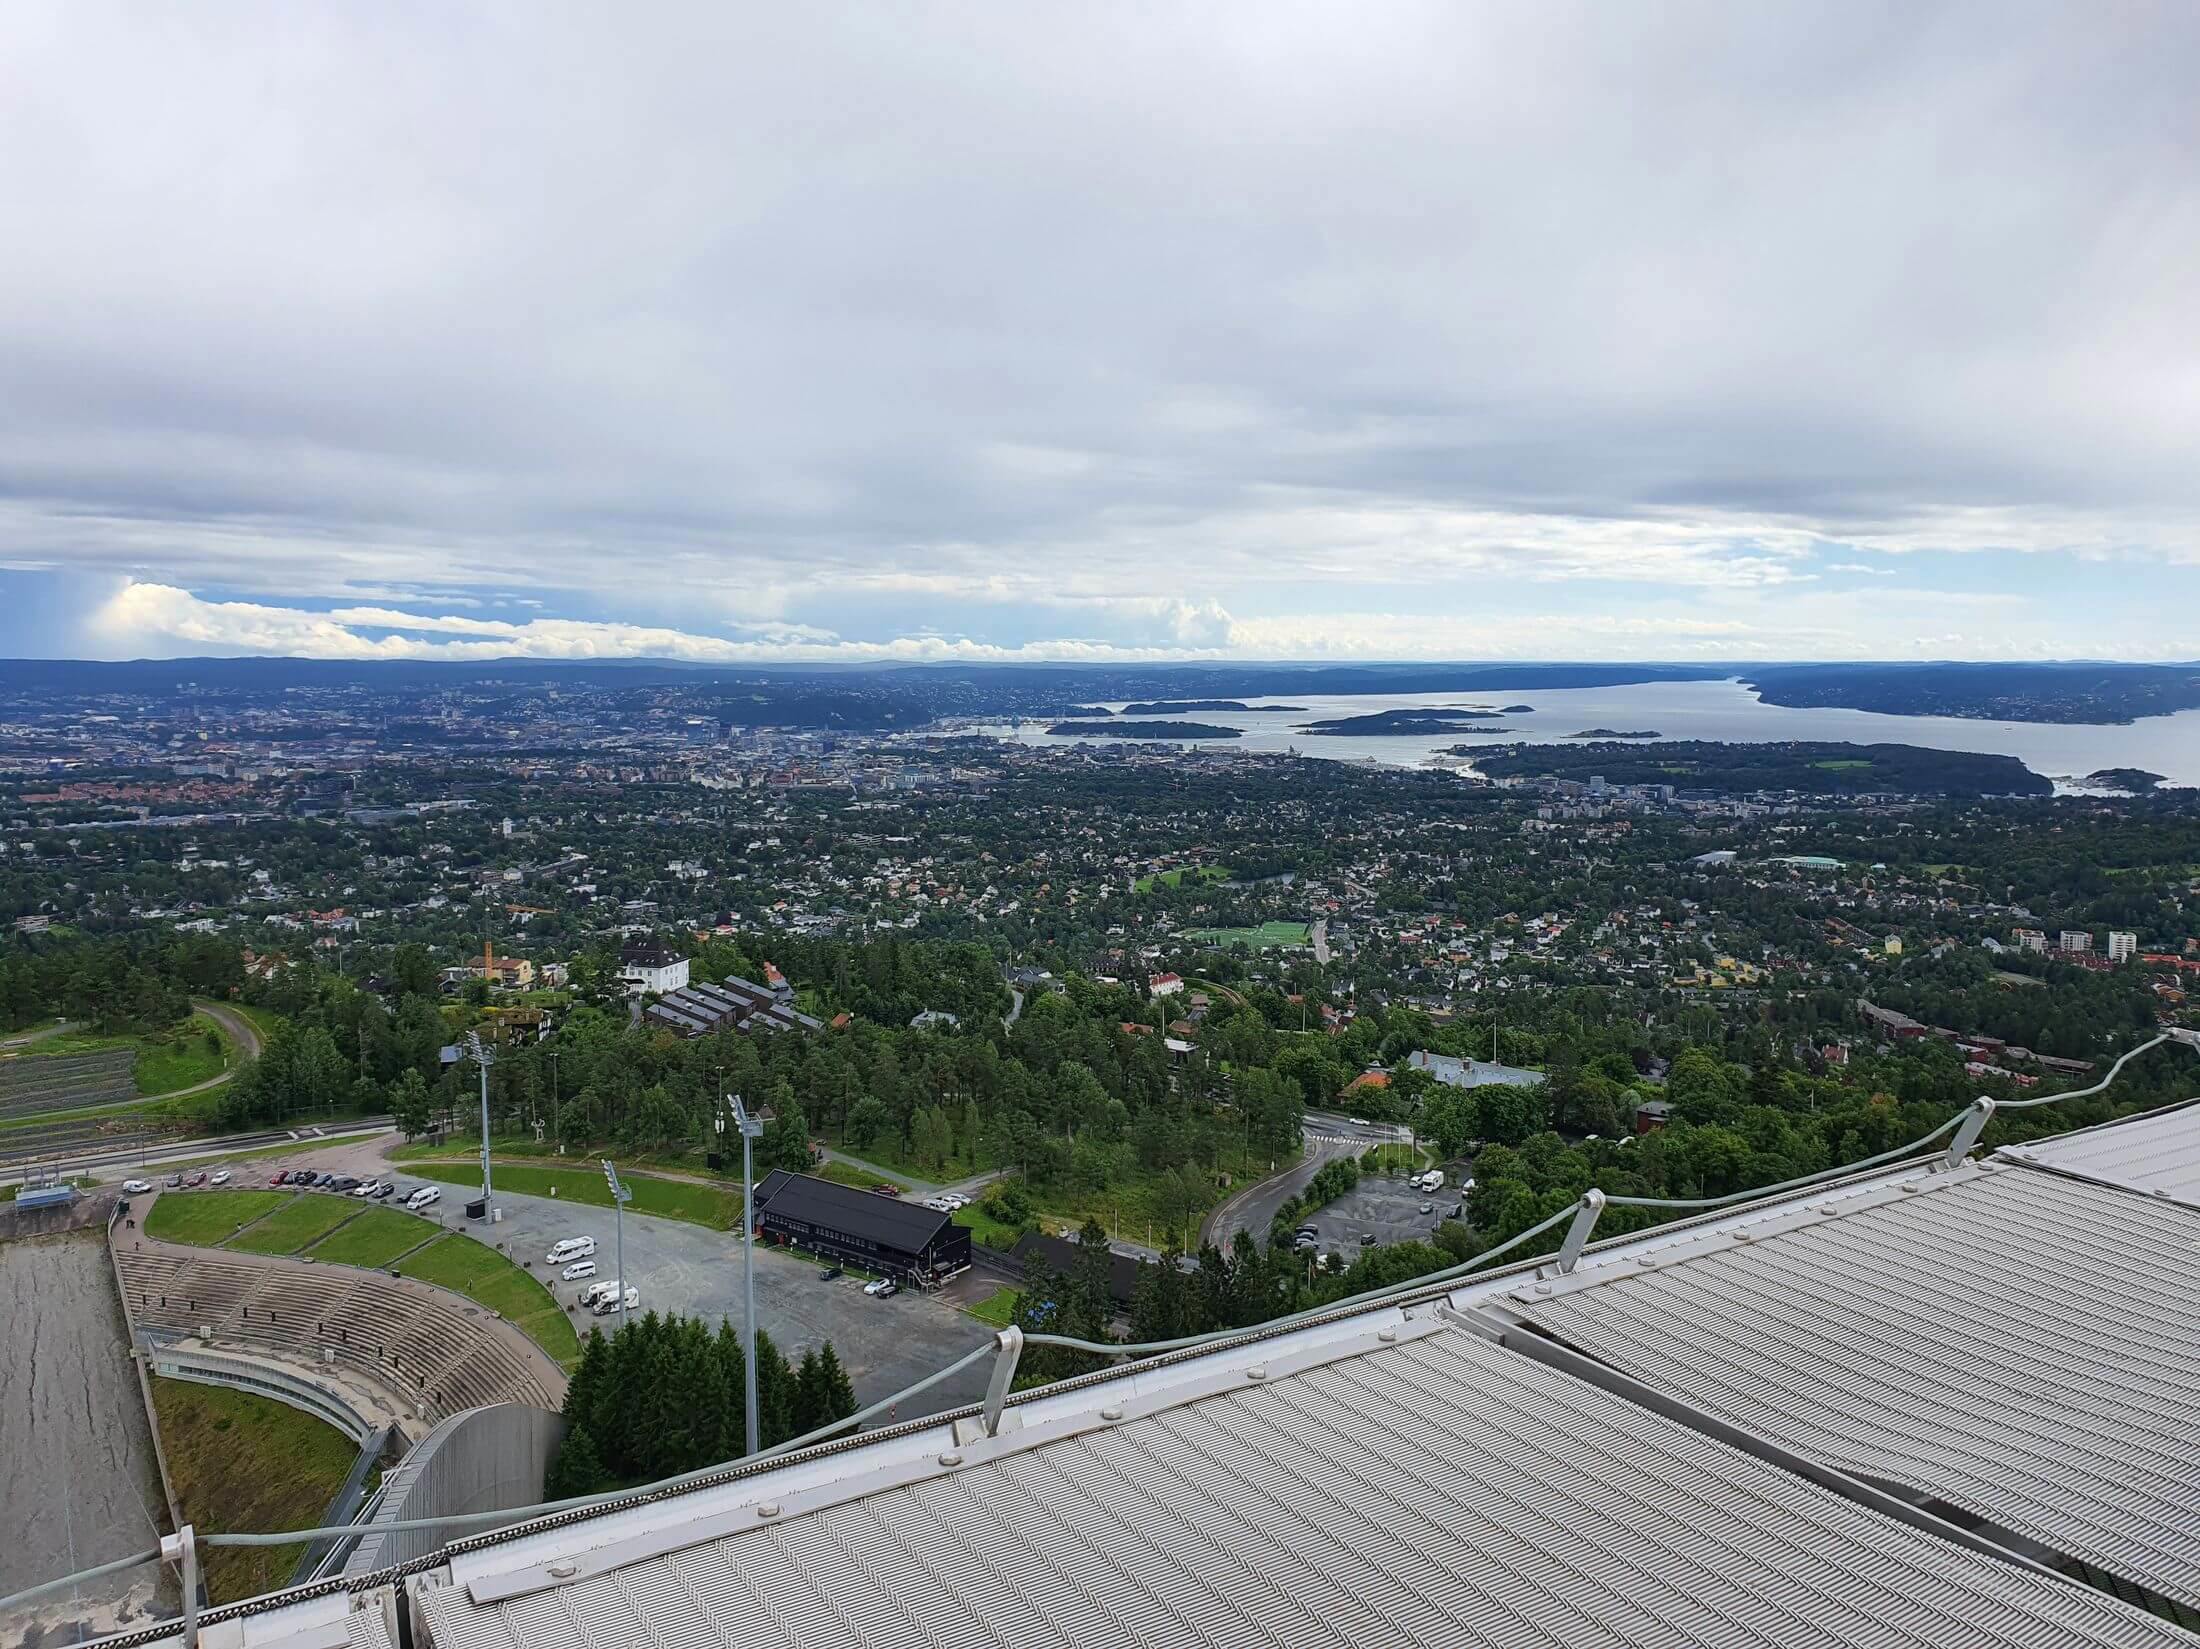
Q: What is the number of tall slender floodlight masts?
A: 3